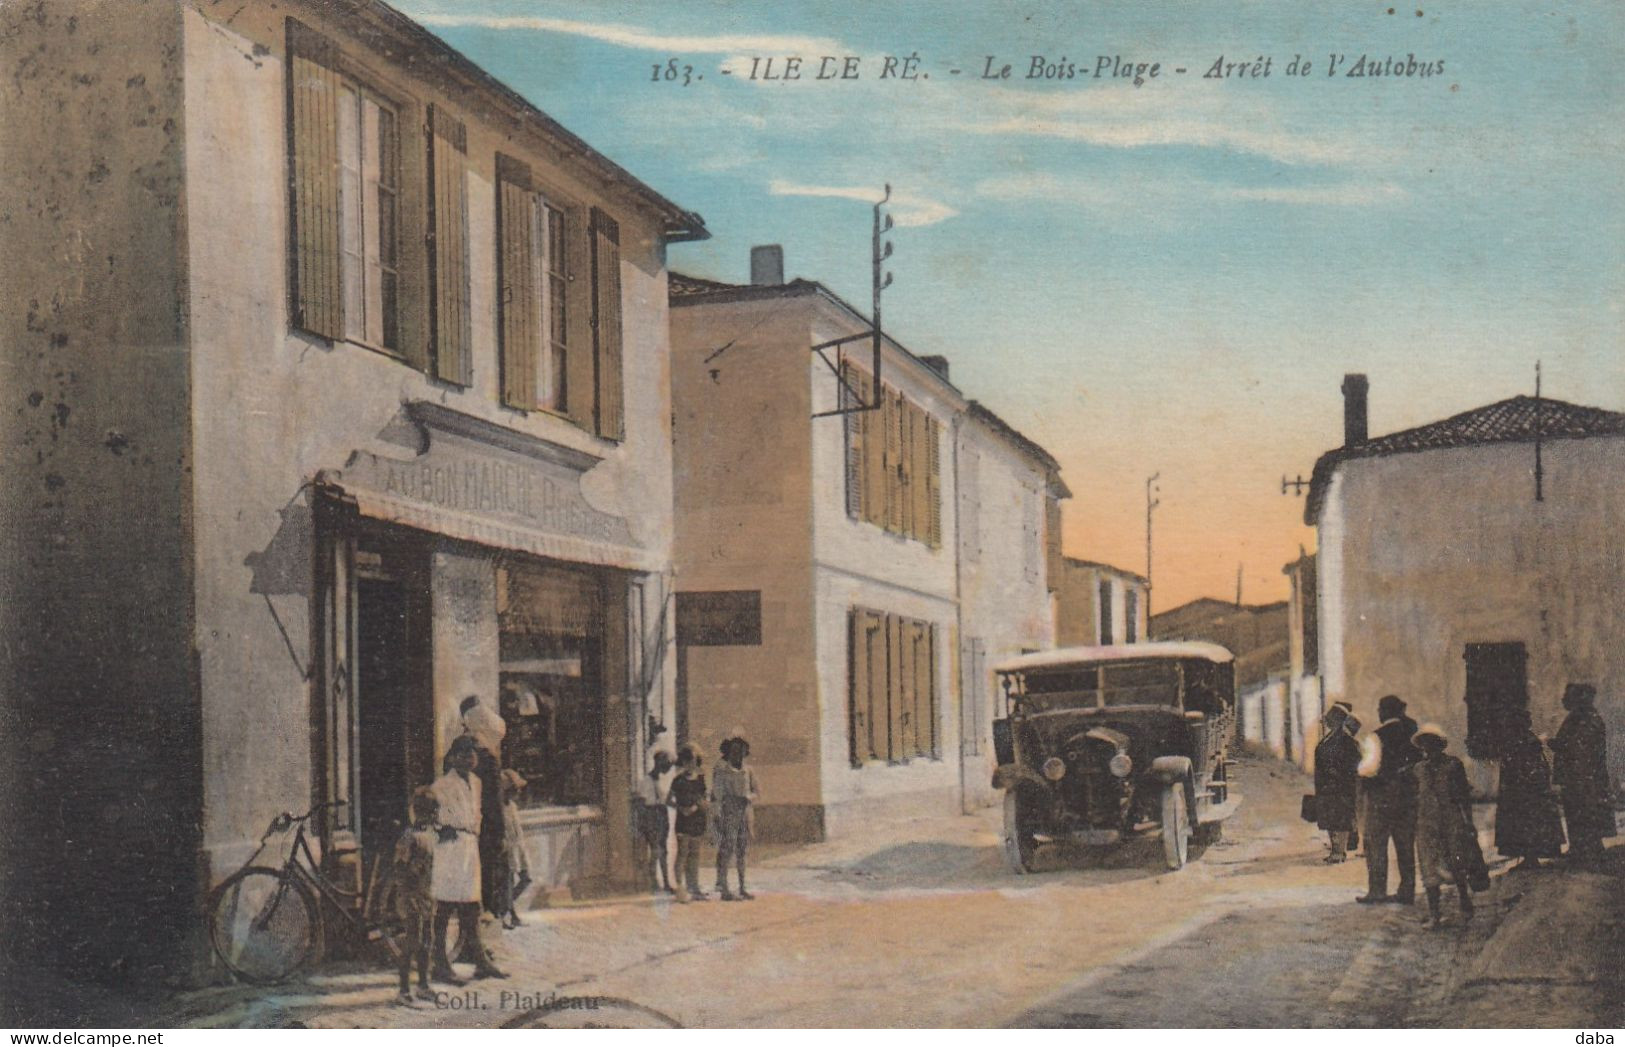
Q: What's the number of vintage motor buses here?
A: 1